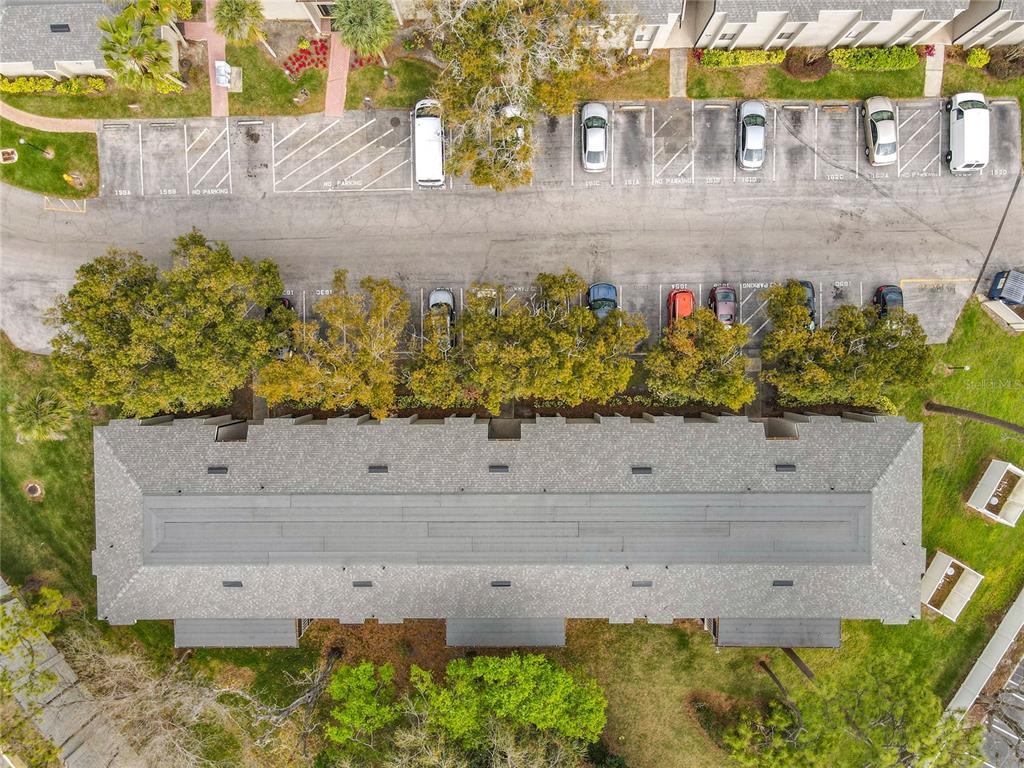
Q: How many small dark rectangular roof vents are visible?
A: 11